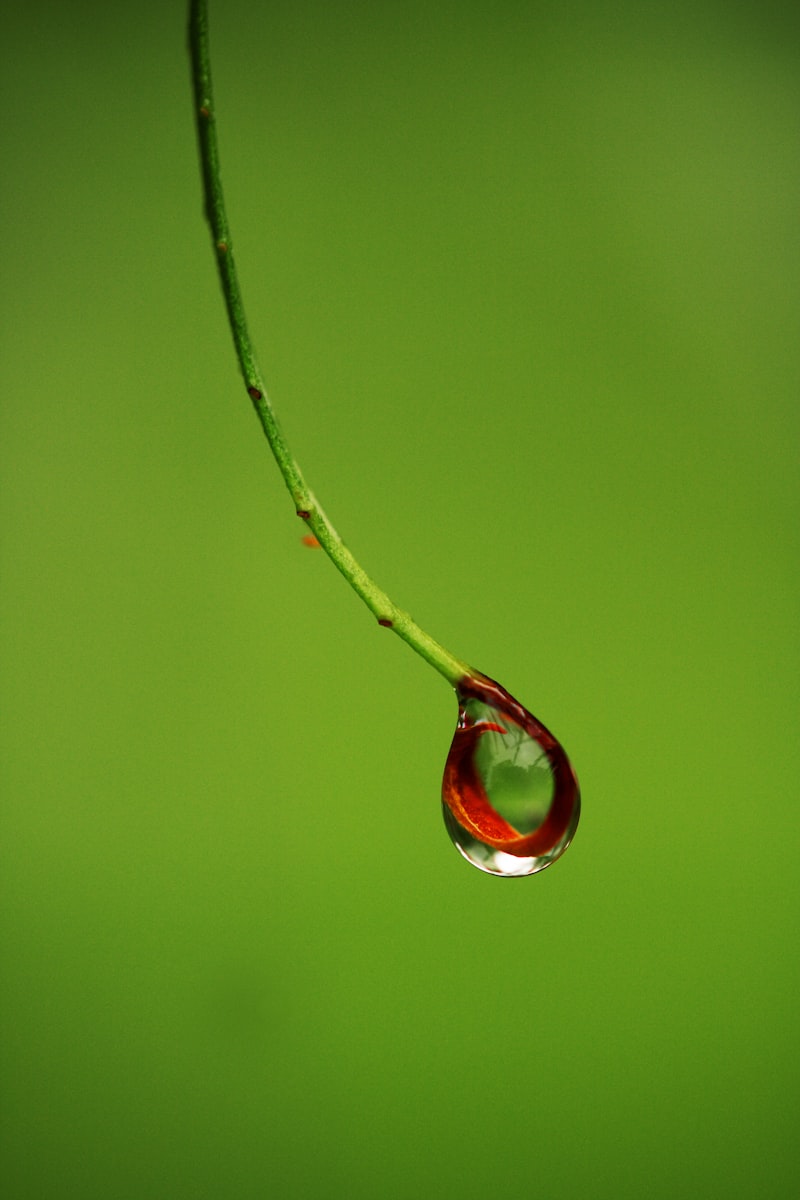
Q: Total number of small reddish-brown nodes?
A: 5